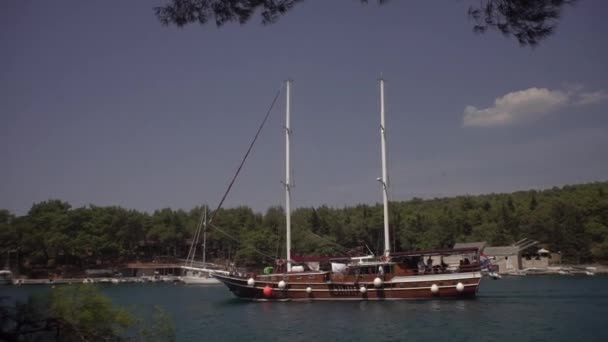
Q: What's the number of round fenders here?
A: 8